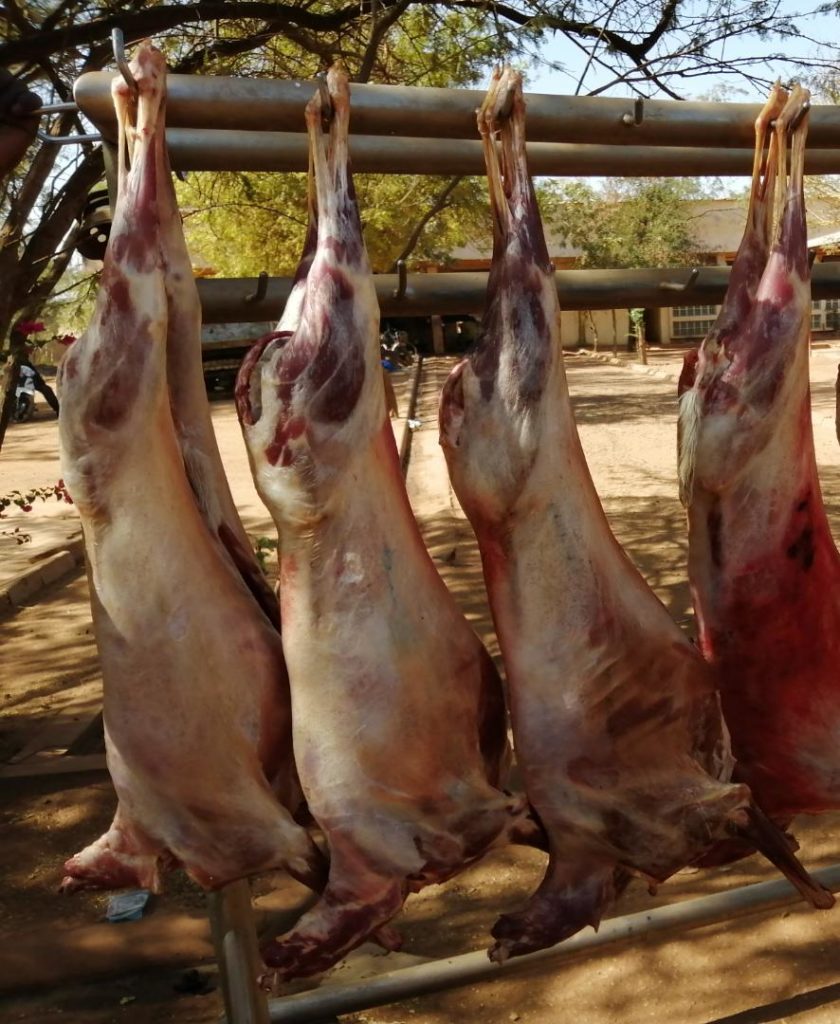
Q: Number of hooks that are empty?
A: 4